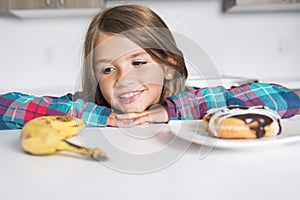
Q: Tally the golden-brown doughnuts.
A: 1